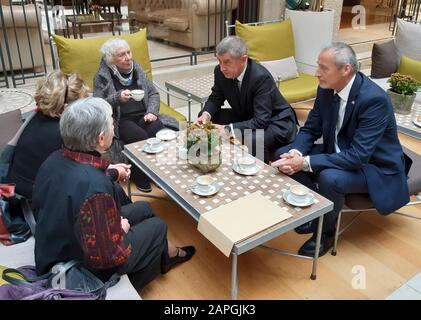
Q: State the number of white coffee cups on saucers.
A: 4